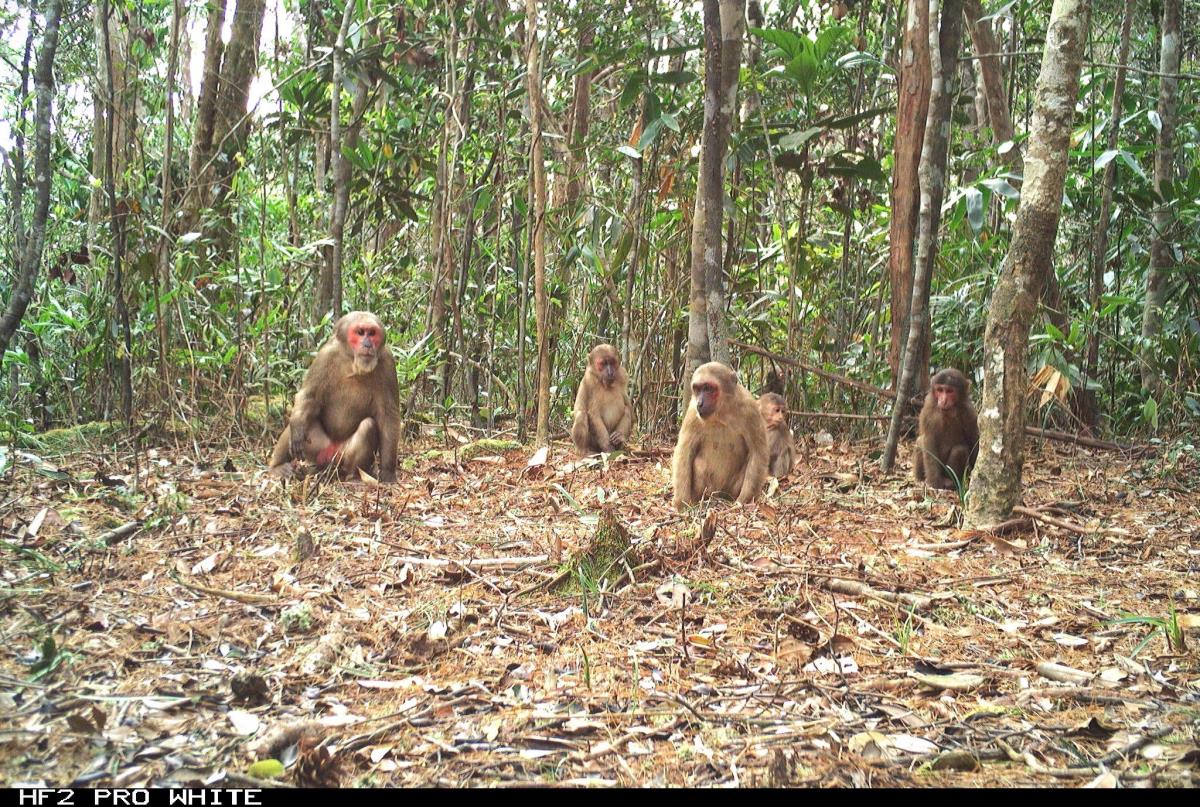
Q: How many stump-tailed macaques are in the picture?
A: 5